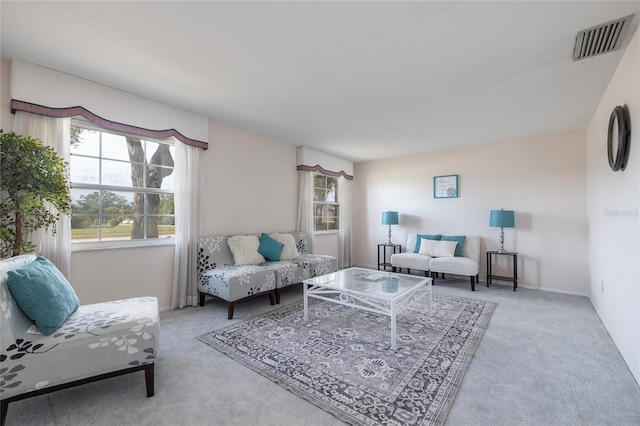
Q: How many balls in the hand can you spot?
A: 0